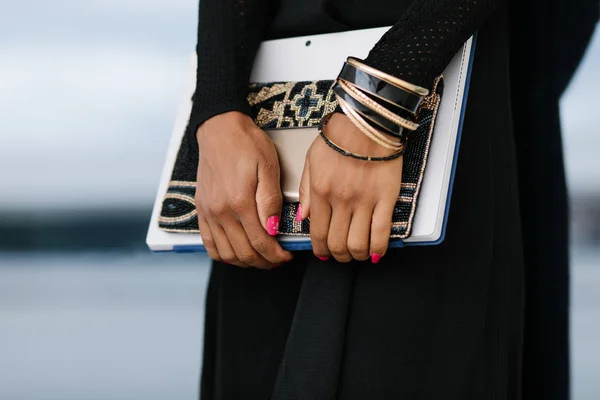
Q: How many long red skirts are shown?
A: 0